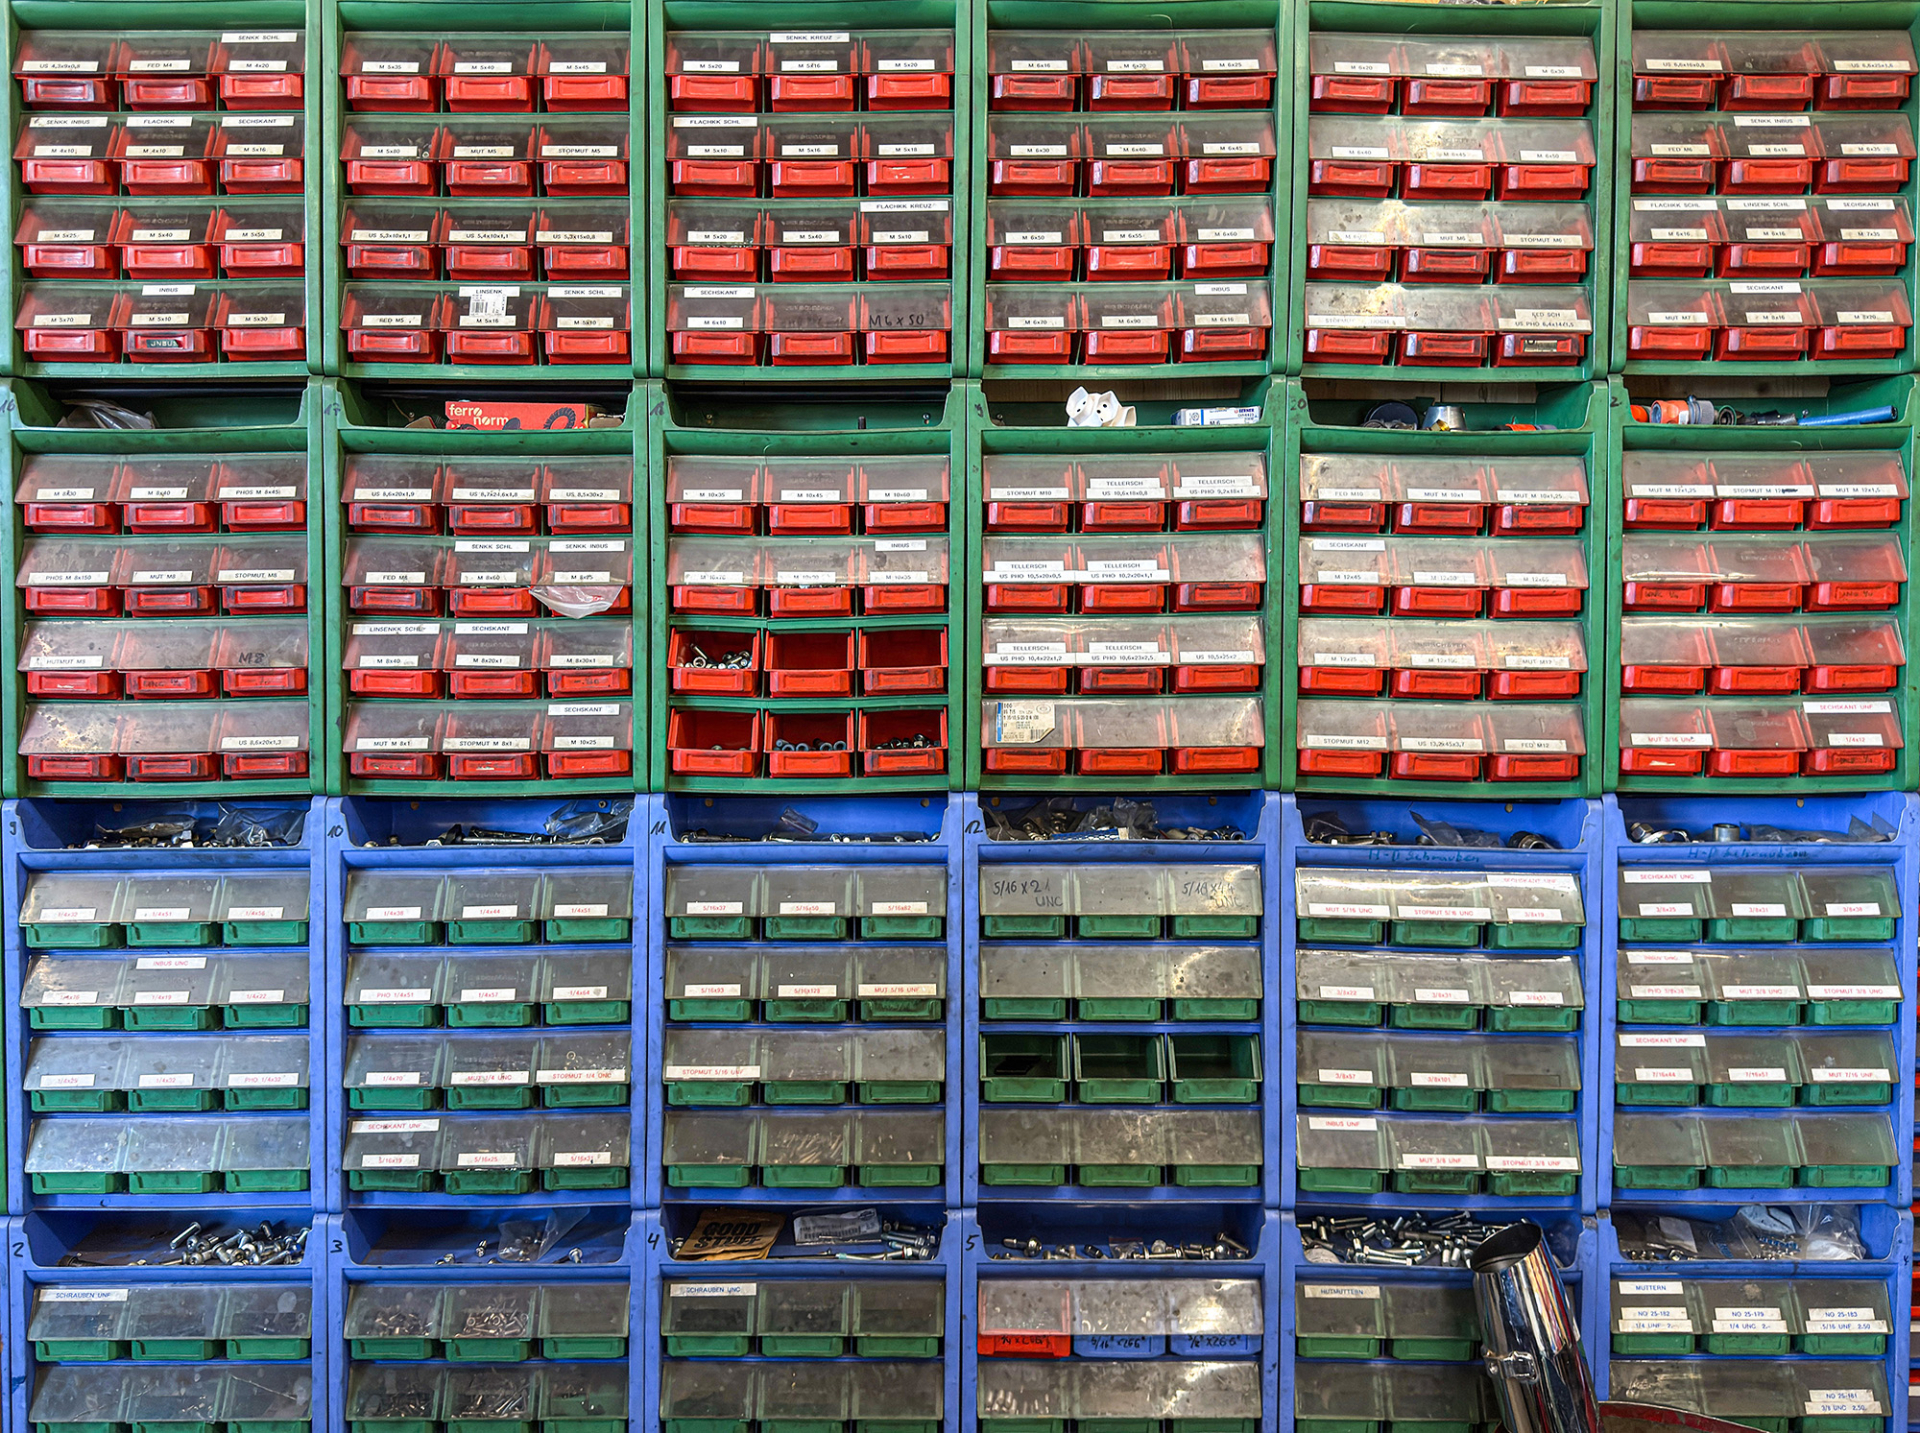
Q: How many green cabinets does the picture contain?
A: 12